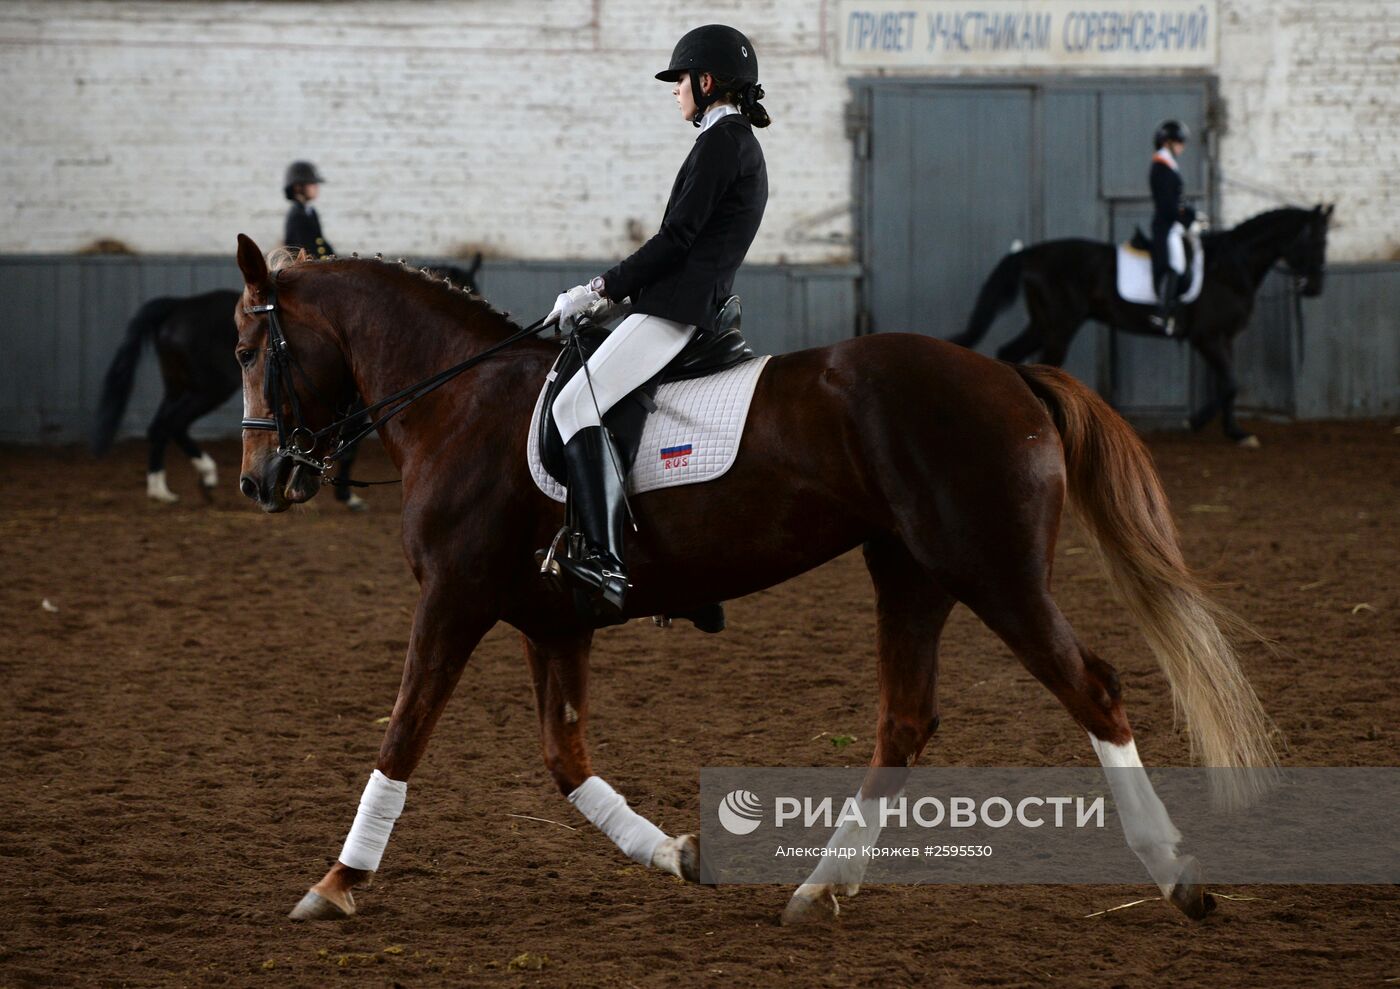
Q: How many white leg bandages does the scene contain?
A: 2